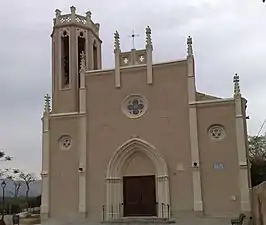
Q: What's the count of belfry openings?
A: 3